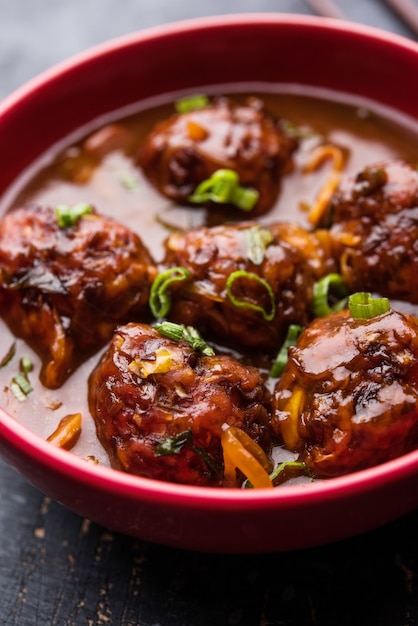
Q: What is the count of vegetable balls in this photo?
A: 6